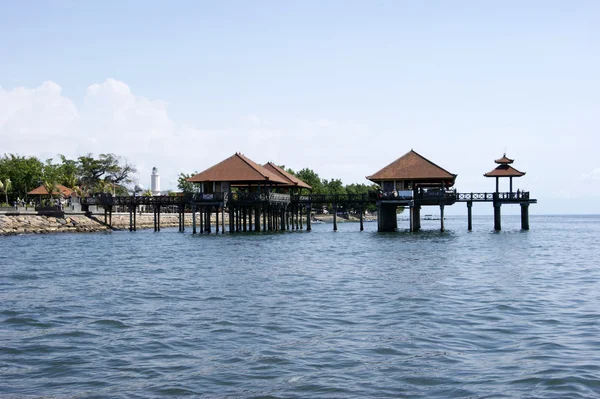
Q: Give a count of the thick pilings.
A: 4